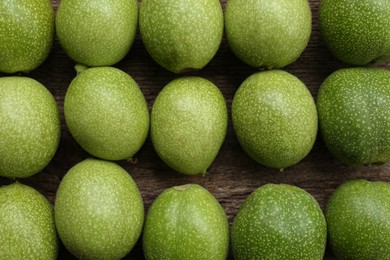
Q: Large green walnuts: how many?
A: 15